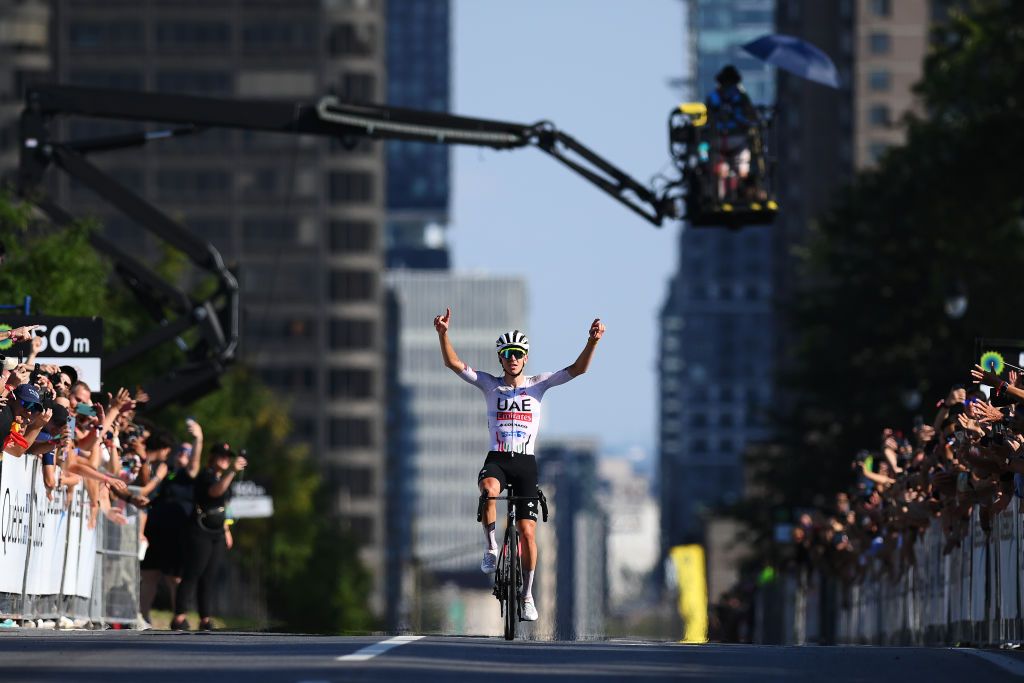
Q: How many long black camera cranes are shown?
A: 1